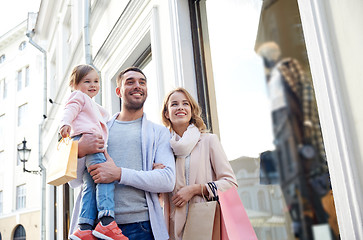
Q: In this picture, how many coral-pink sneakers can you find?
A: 2